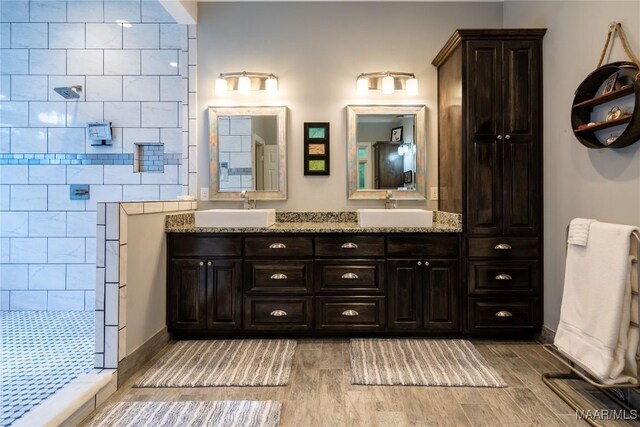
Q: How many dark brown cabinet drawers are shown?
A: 9